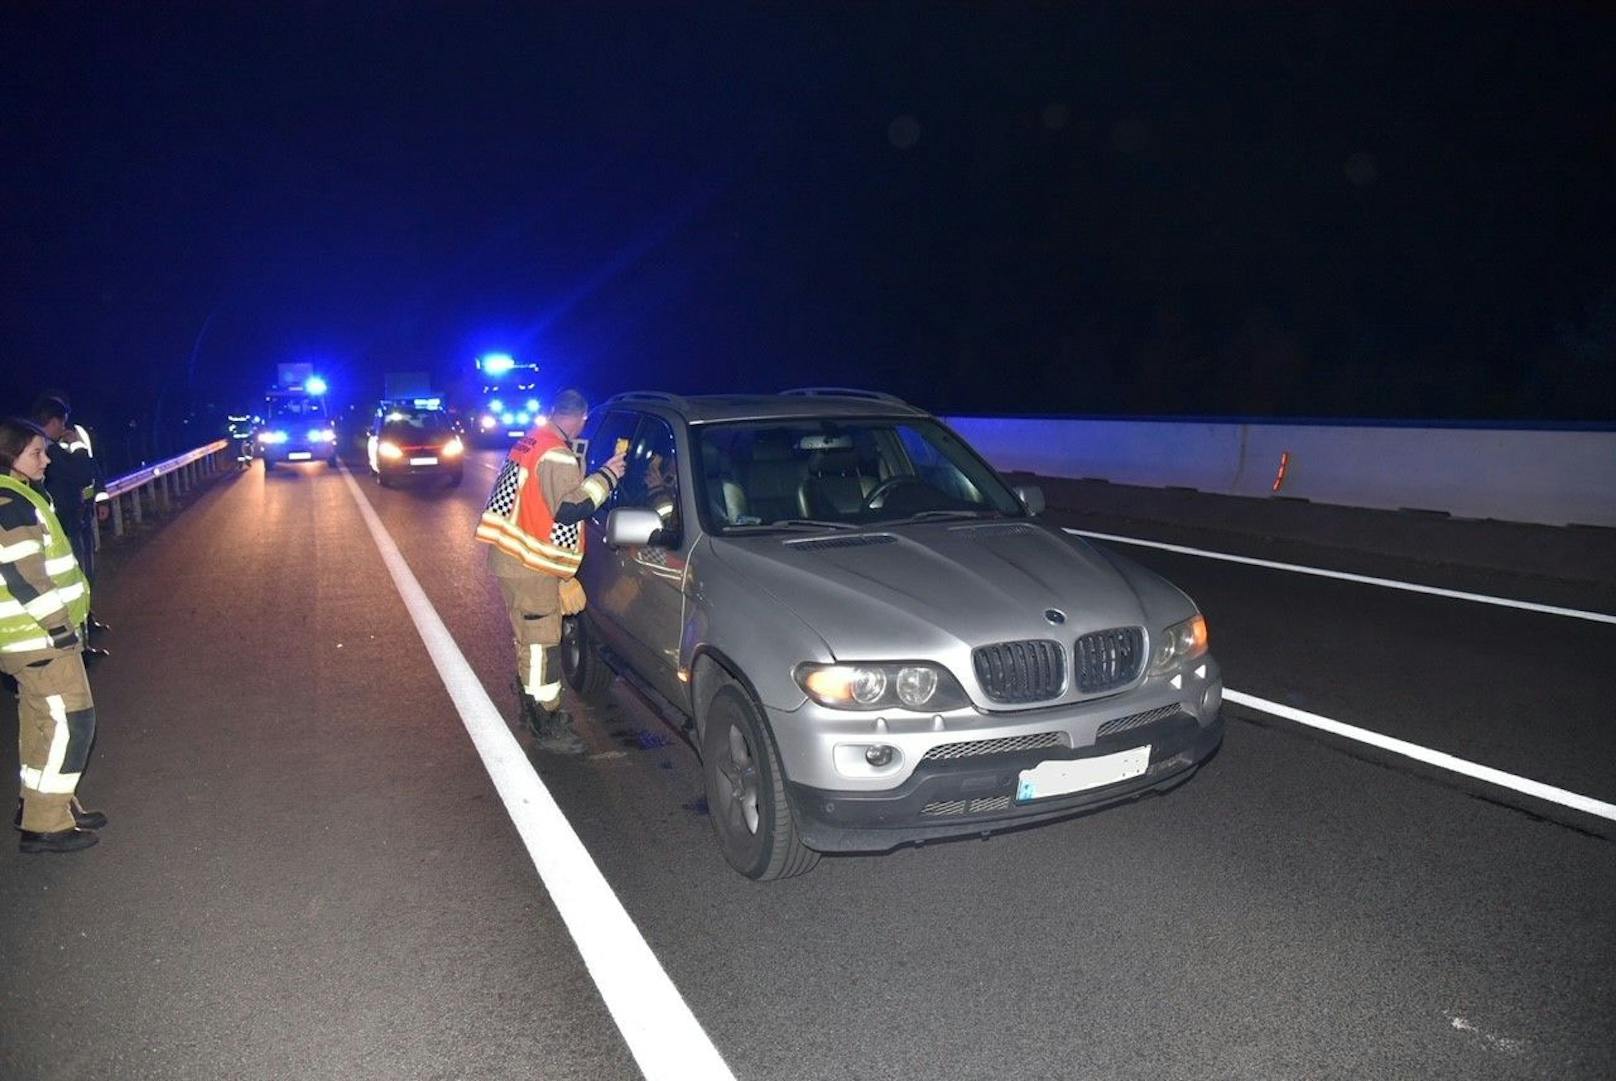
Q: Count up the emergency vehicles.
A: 3